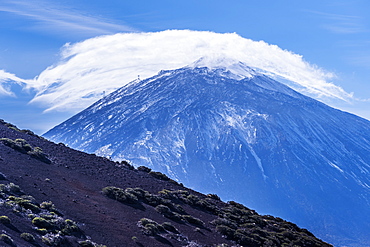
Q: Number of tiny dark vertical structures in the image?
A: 2